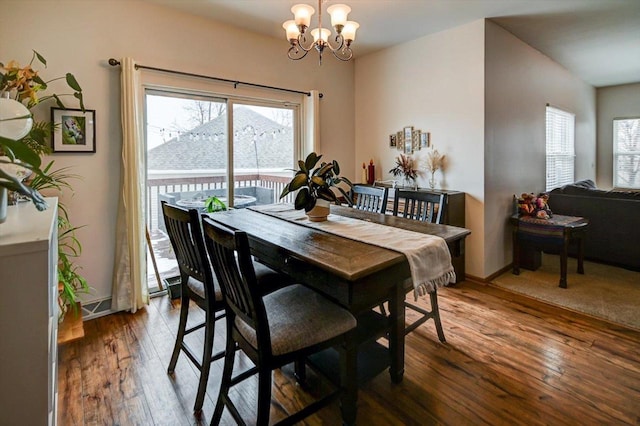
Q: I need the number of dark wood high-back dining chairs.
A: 4